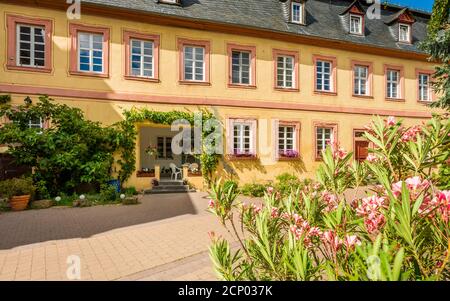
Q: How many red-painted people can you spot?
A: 0